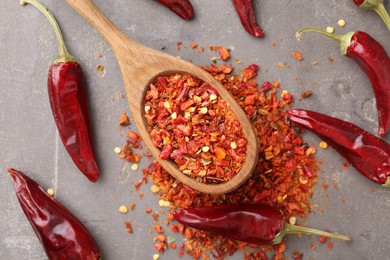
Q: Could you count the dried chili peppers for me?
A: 8